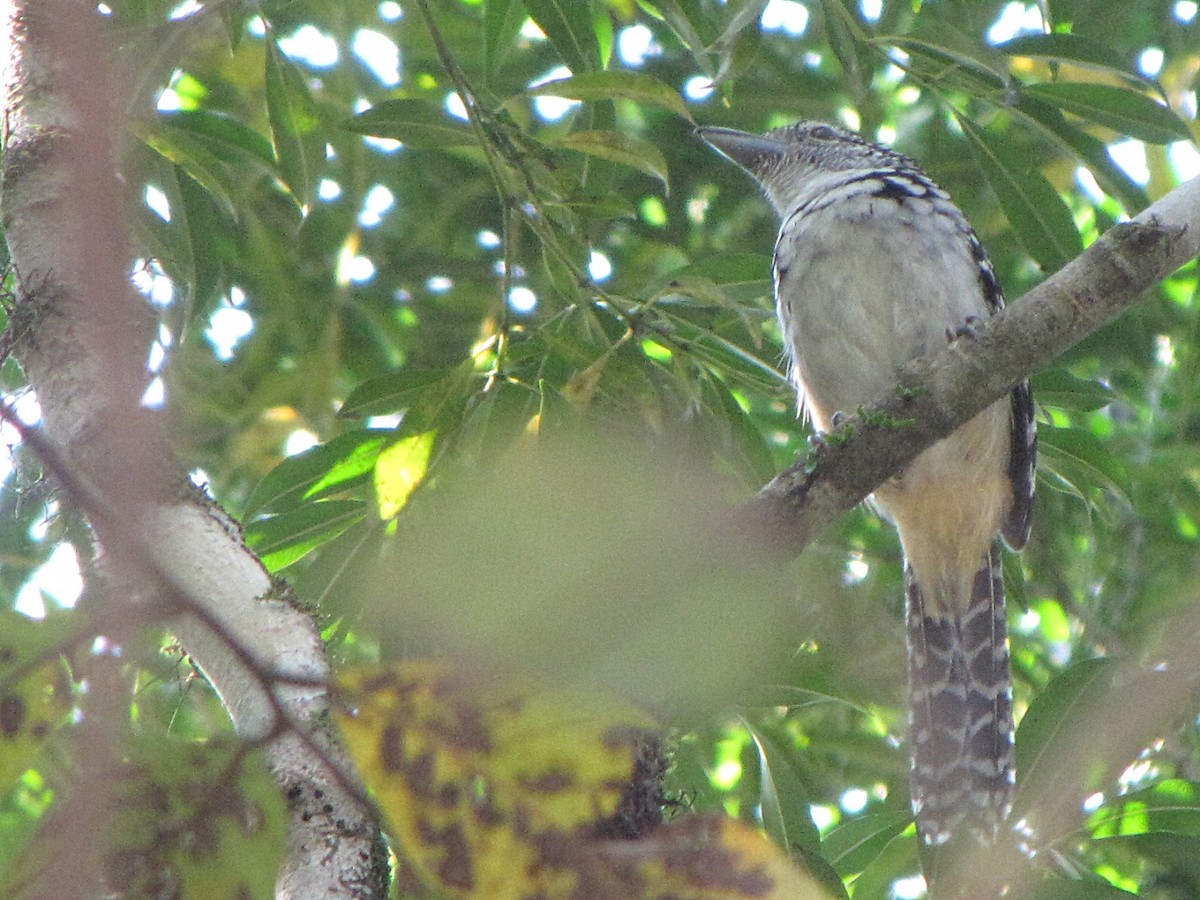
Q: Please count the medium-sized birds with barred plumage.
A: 1